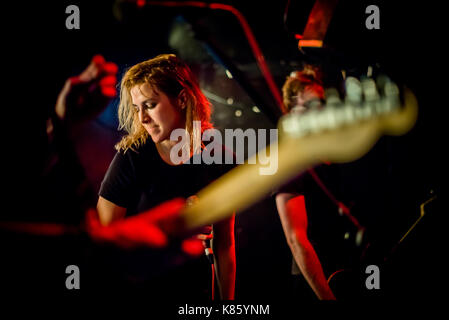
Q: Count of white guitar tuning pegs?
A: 6